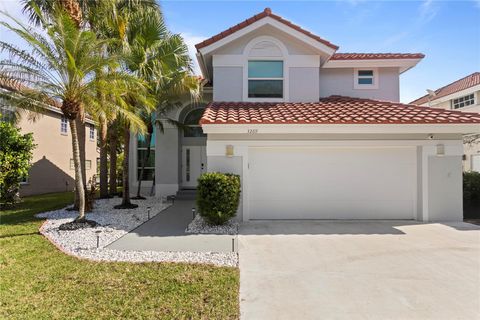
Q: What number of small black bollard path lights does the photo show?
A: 5